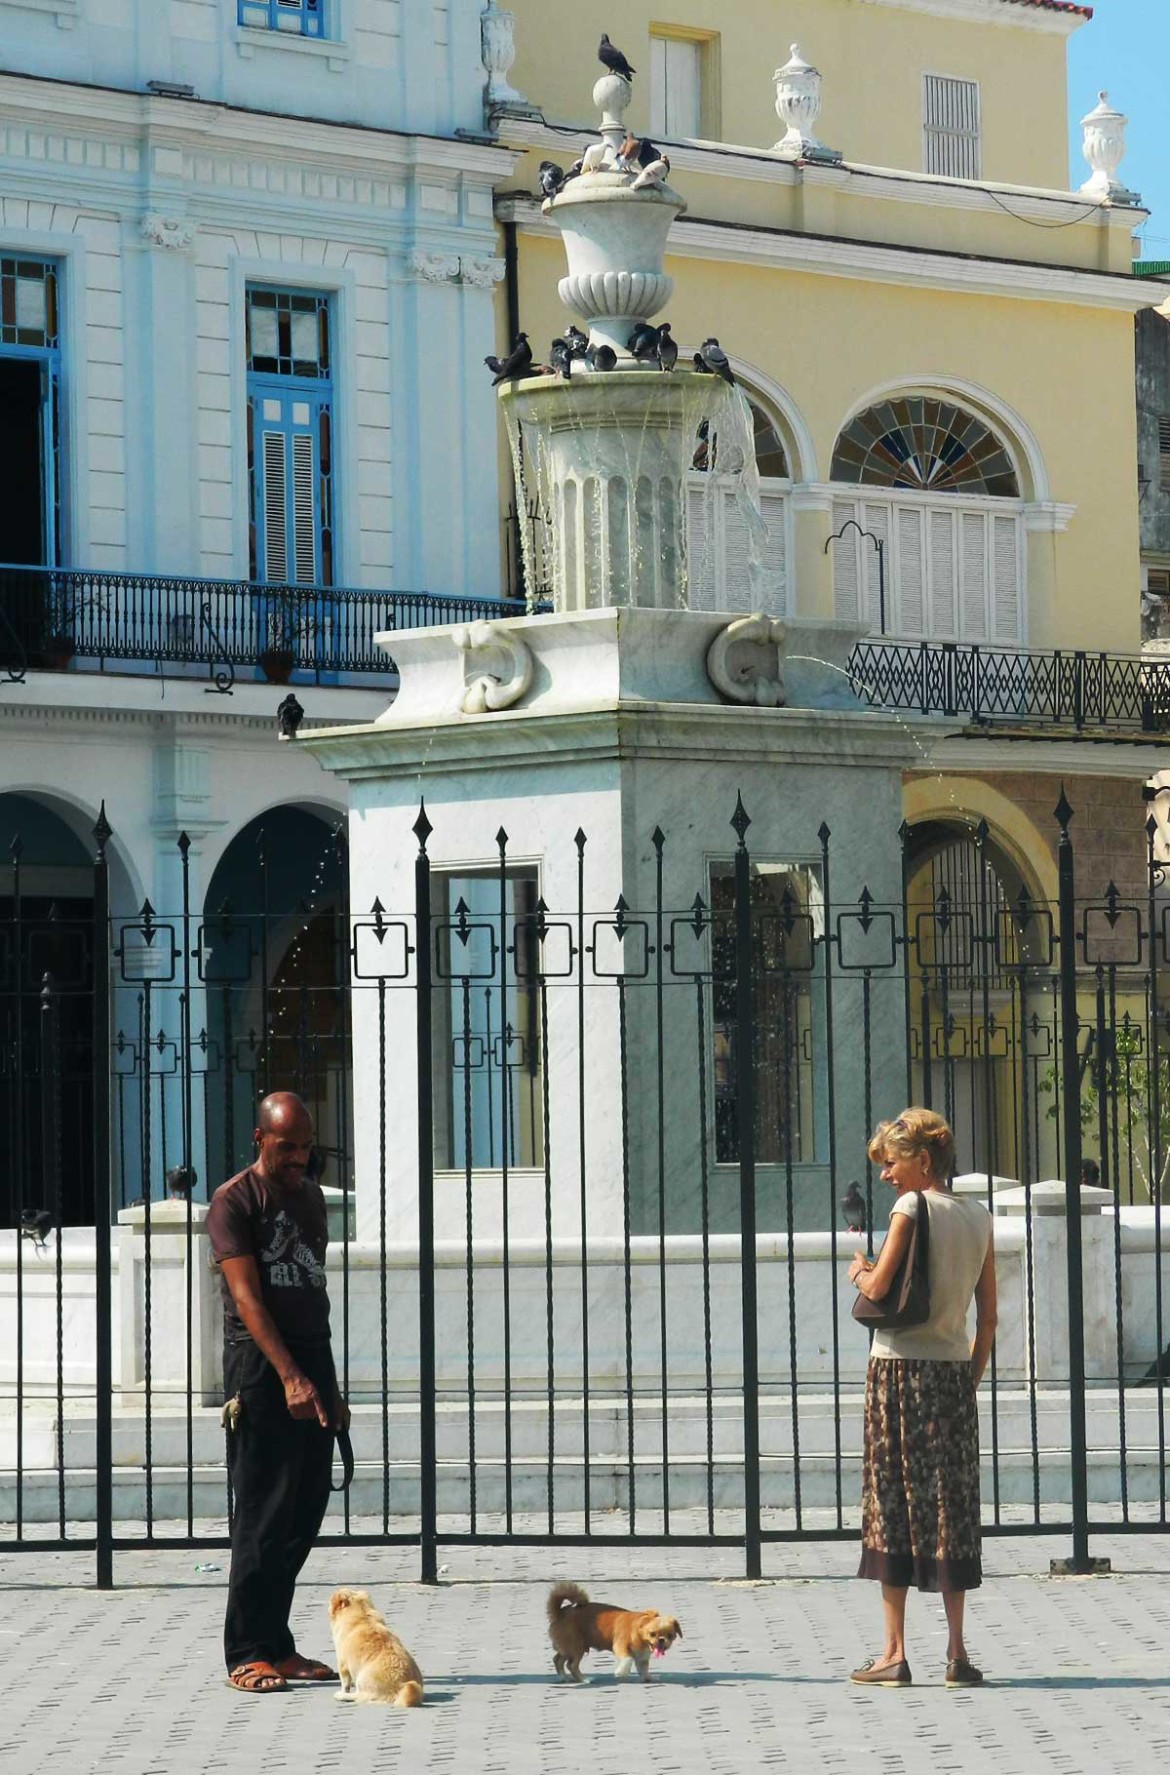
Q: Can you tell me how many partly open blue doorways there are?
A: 1